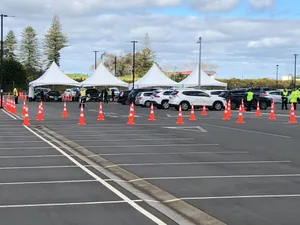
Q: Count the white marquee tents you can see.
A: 4